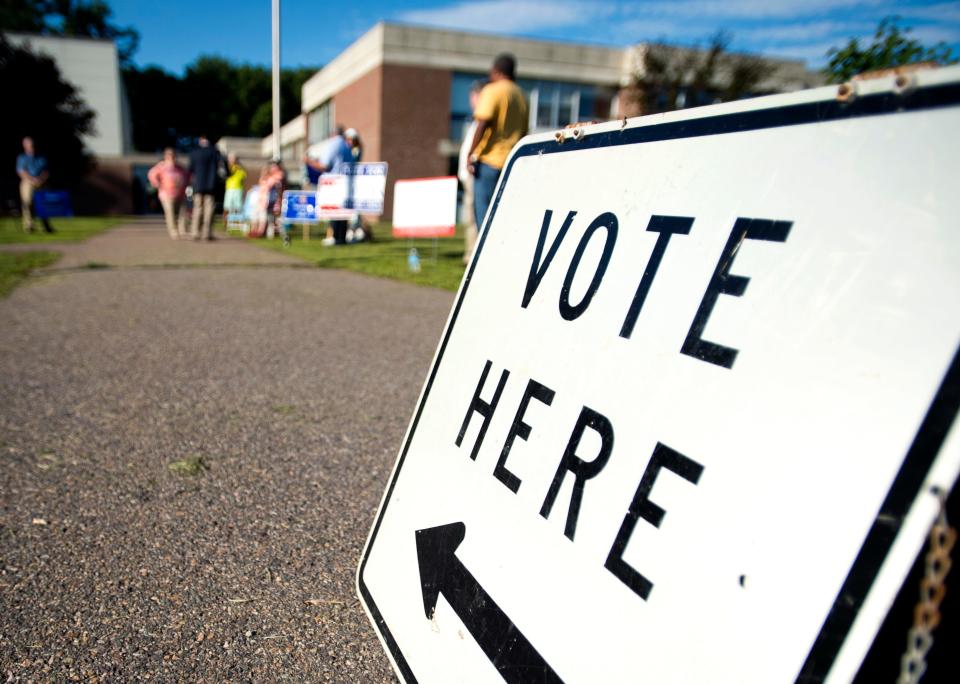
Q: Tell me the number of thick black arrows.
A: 1